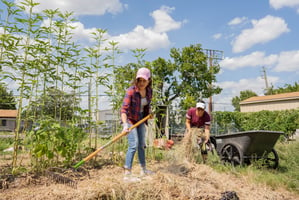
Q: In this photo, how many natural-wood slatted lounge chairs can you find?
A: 0